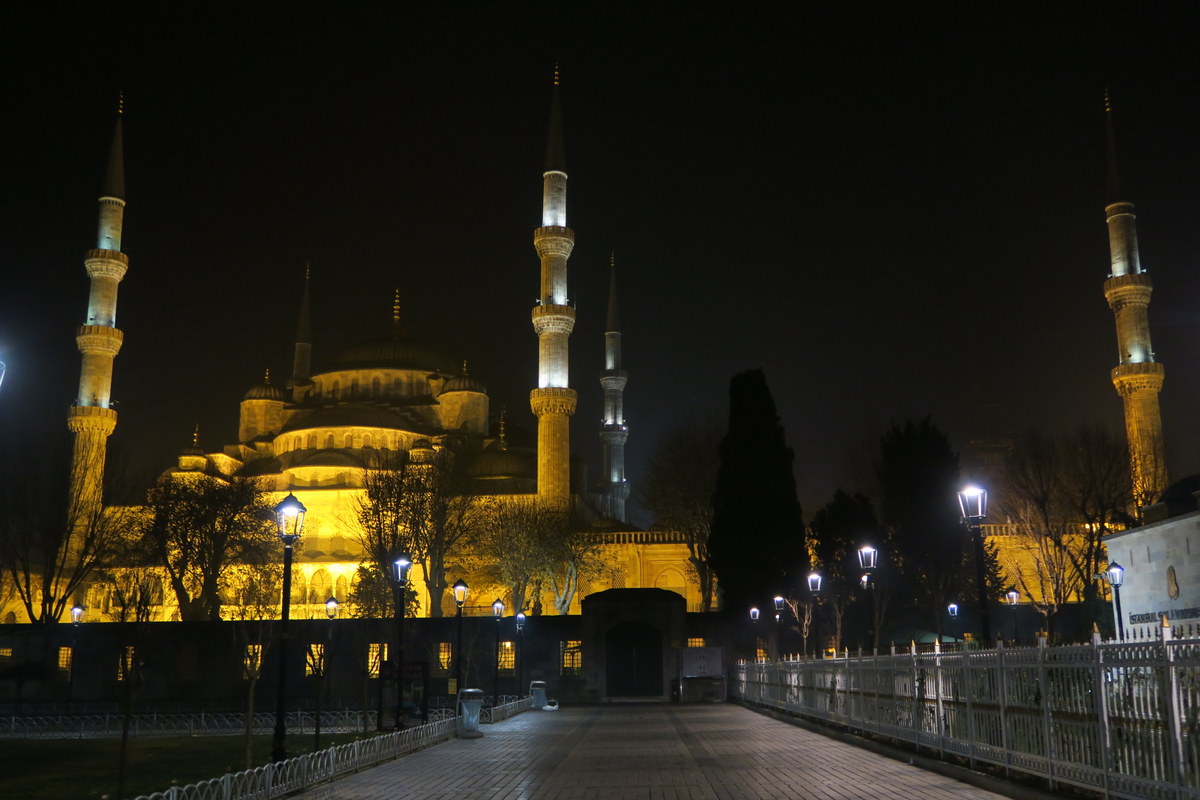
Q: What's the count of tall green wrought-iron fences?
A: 0